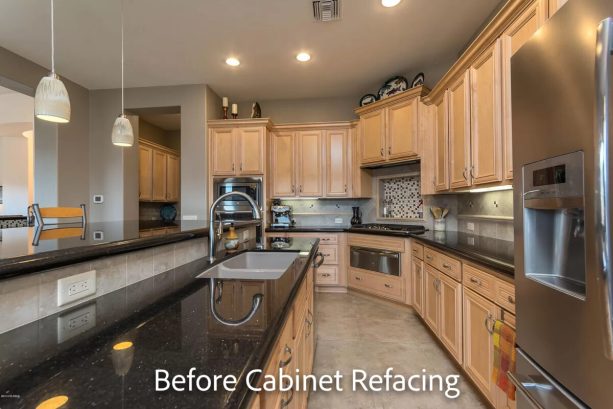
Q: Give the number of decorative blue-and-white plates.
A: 3